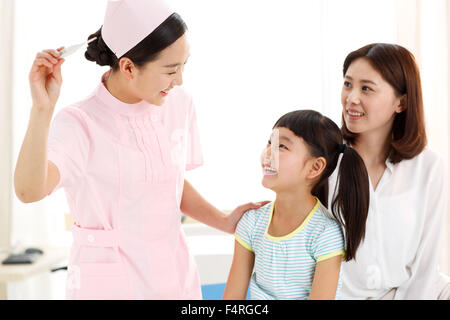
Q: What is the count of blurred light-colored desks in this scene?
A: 1